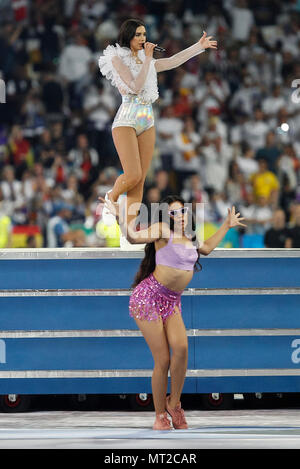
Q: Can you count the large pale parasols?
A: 0